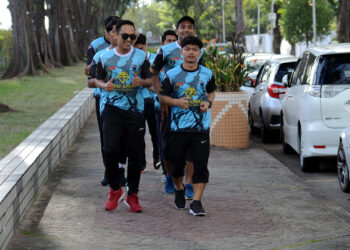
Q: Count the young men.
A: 7